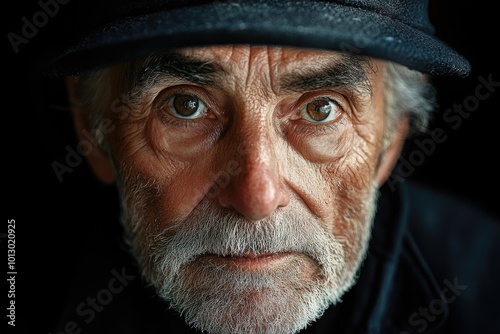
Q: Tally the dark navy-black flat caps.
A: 1